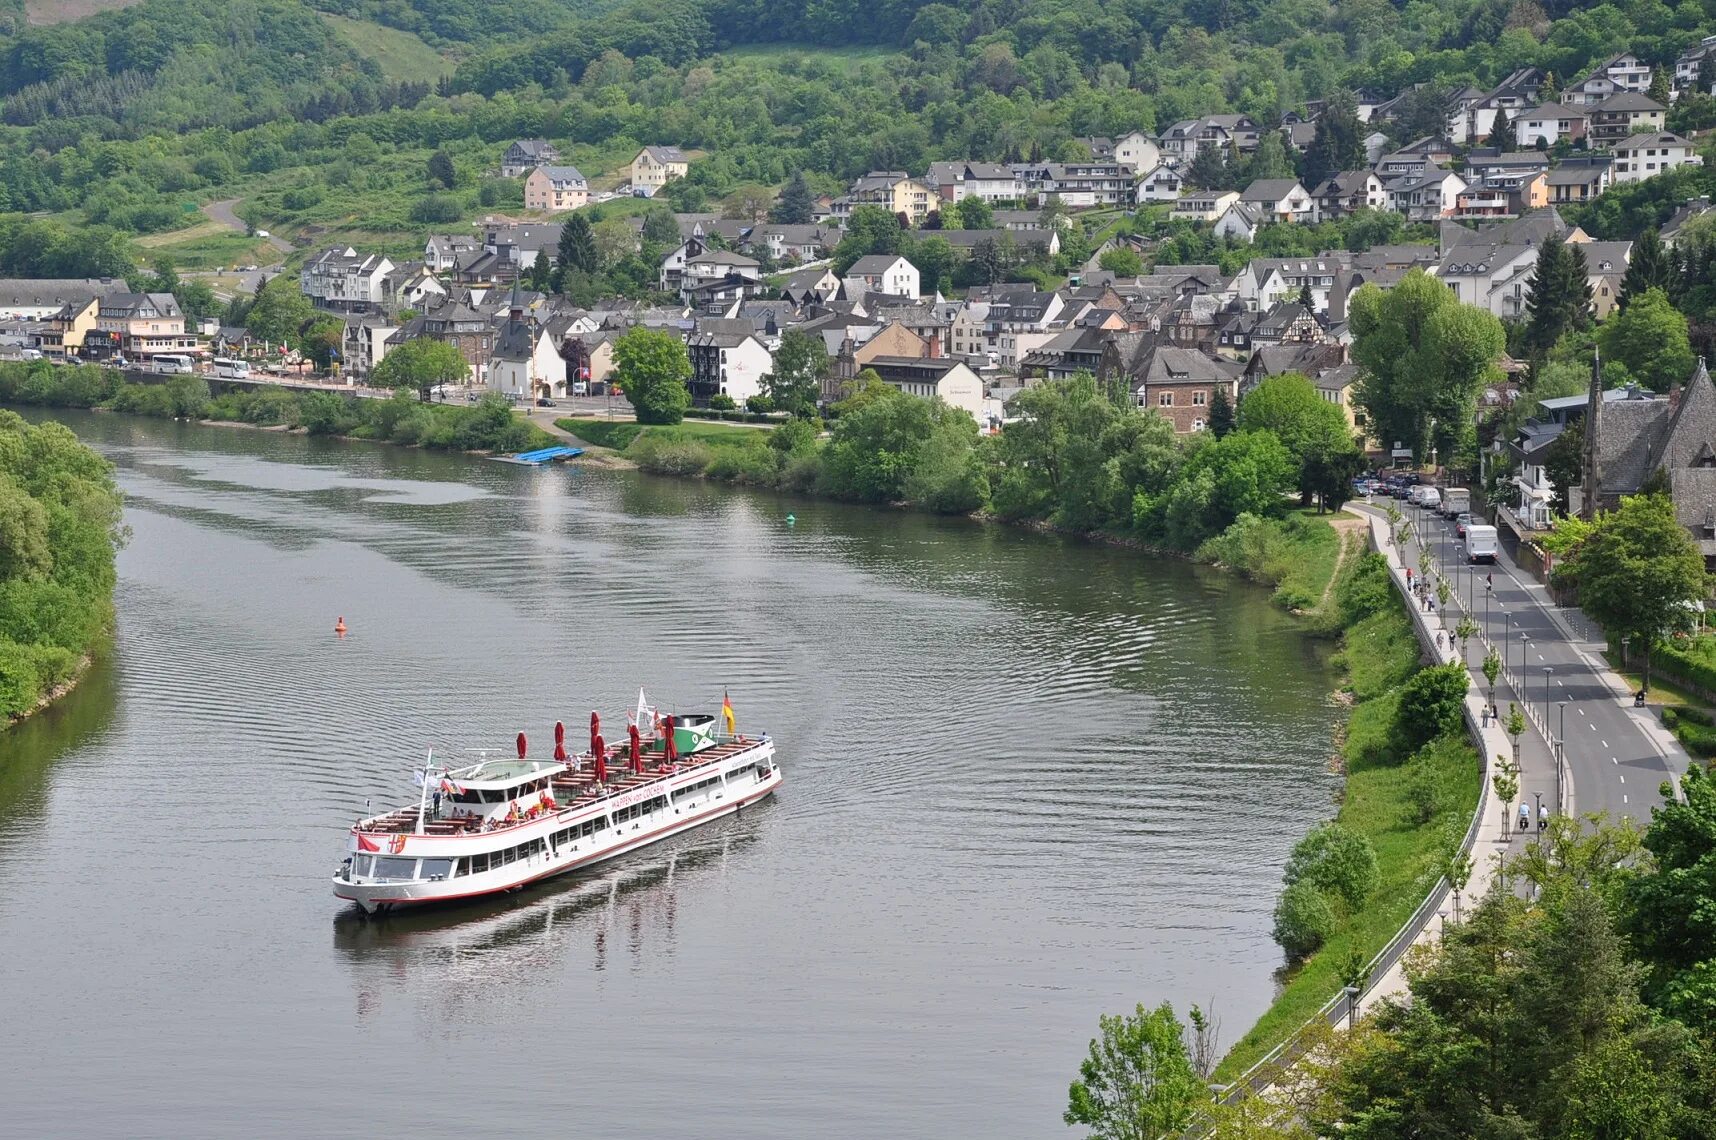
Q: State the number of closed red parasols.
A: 6